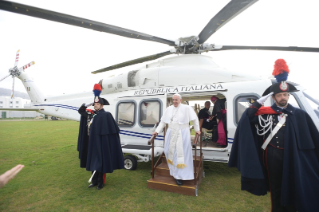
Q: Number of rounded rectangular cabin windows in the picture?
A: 3